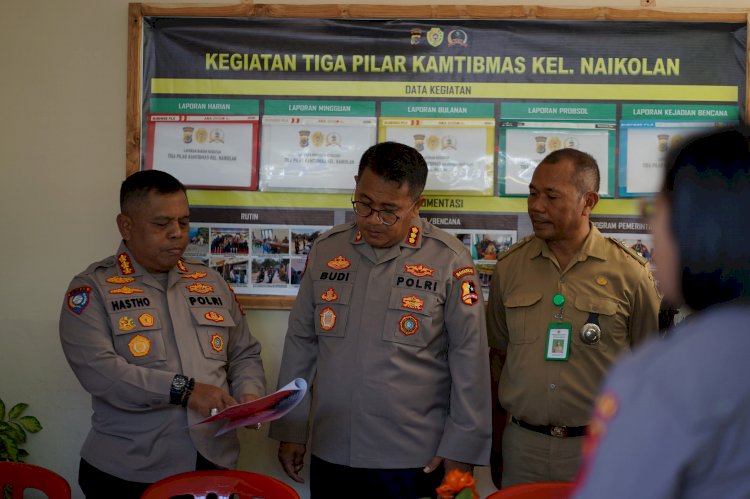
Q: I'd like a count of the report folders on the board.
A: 5